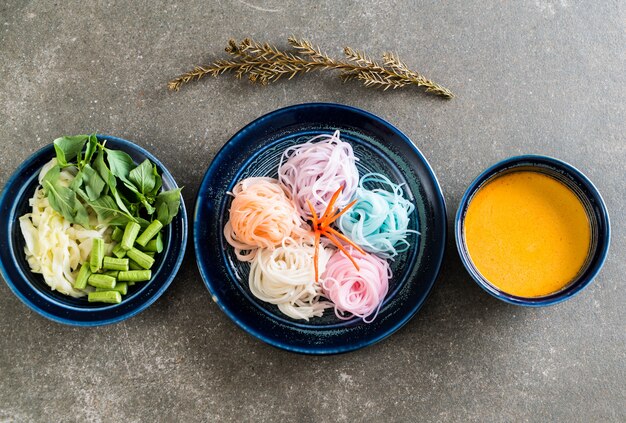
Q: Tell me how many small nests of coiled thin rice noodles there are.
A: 5